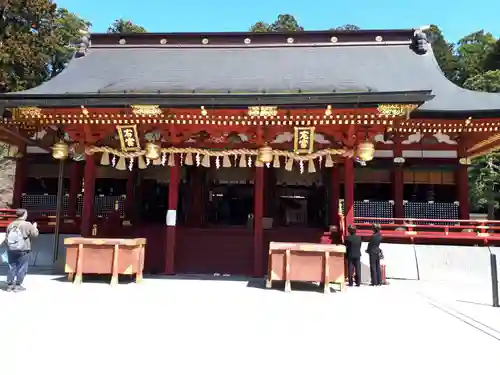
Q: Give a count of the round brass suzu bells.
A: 4